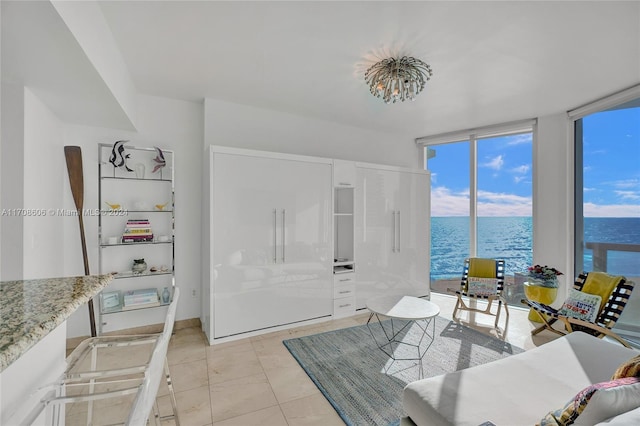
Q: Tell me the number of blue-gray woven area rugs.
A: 1